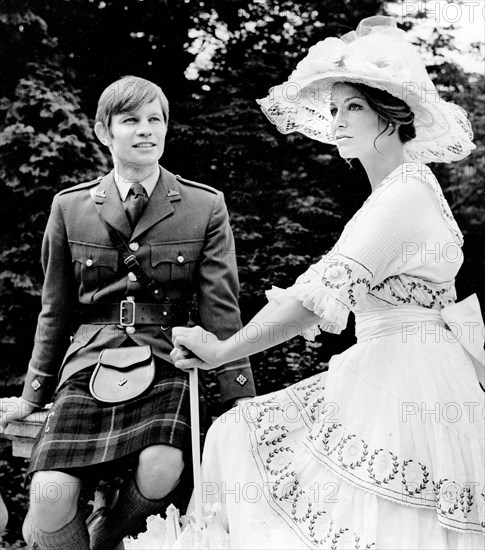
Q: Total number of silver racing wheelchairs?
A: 0